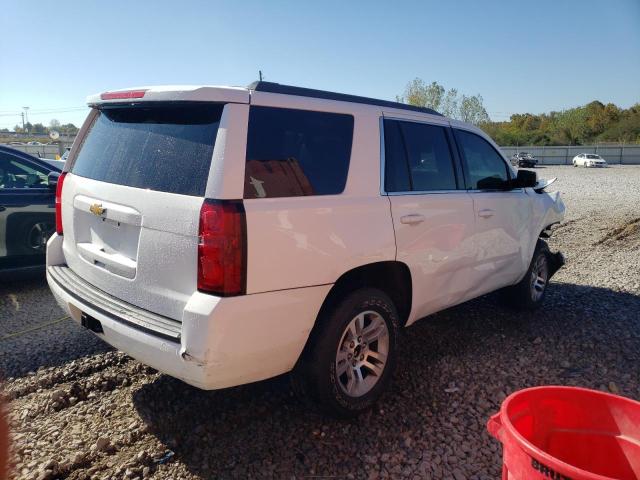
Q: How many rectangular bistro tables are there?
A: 0